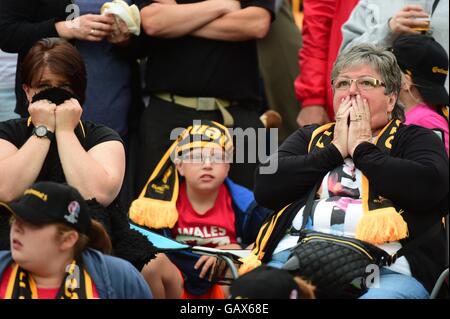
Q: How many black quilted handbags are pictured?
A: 1